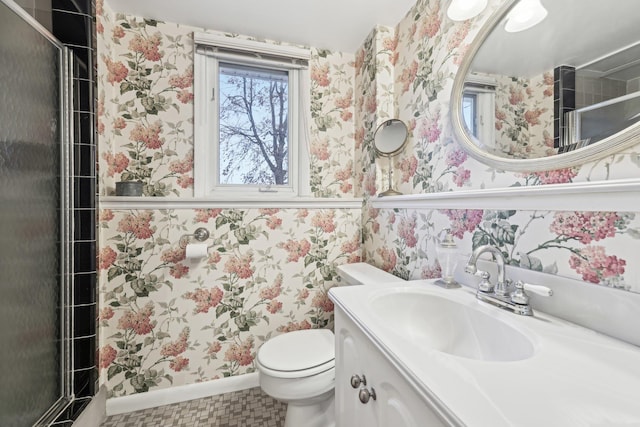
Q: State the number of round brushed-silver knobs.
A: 2